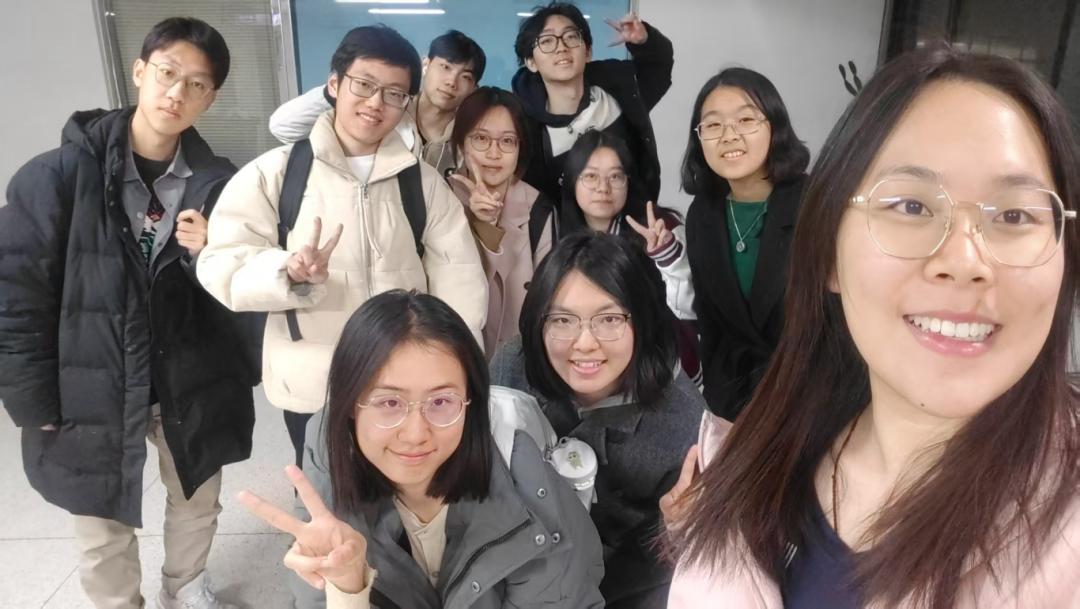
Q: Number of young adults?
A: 10